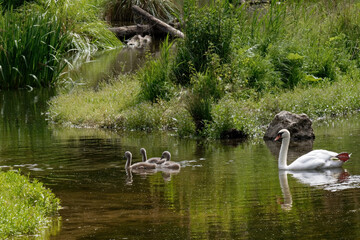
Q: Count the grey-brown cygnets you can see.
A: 3